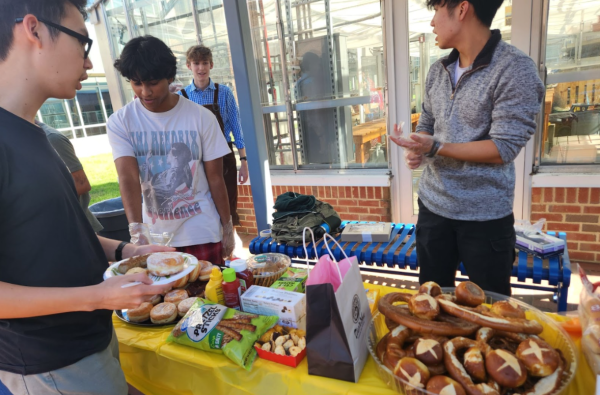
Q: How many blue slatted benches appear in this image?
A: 1